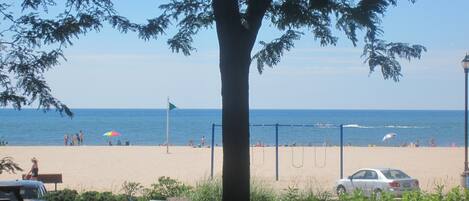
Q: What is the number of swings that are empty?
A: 3